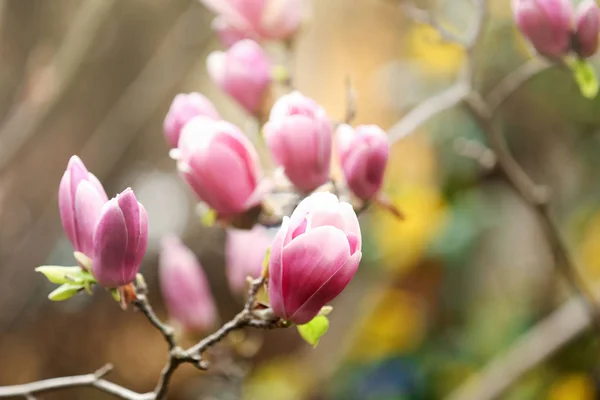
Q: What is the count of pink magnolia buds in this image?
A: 13